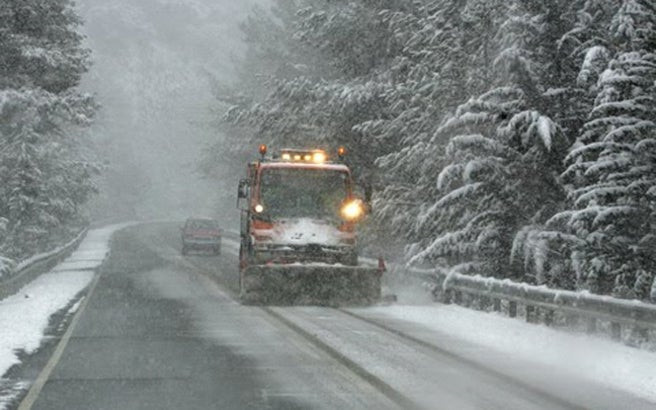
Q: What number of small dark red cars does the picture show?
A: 1